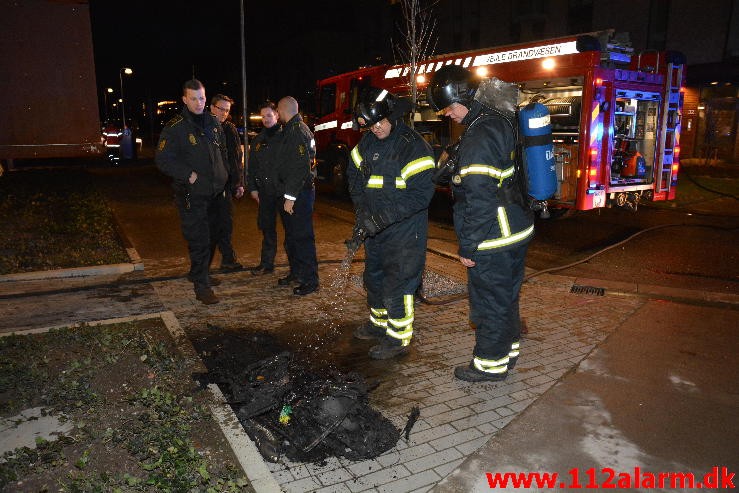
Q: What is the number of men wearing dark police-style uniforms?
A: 4